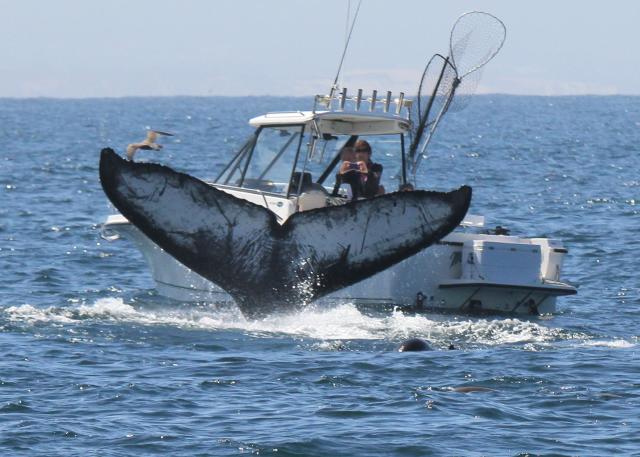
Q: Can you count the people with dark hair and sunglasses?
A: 1